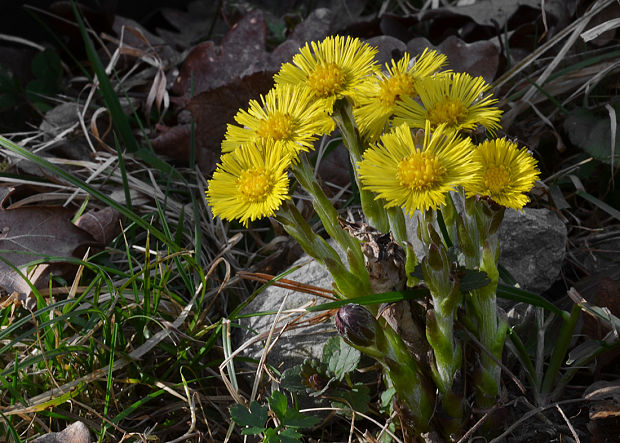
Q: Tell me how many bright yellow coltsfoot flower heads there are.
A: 7